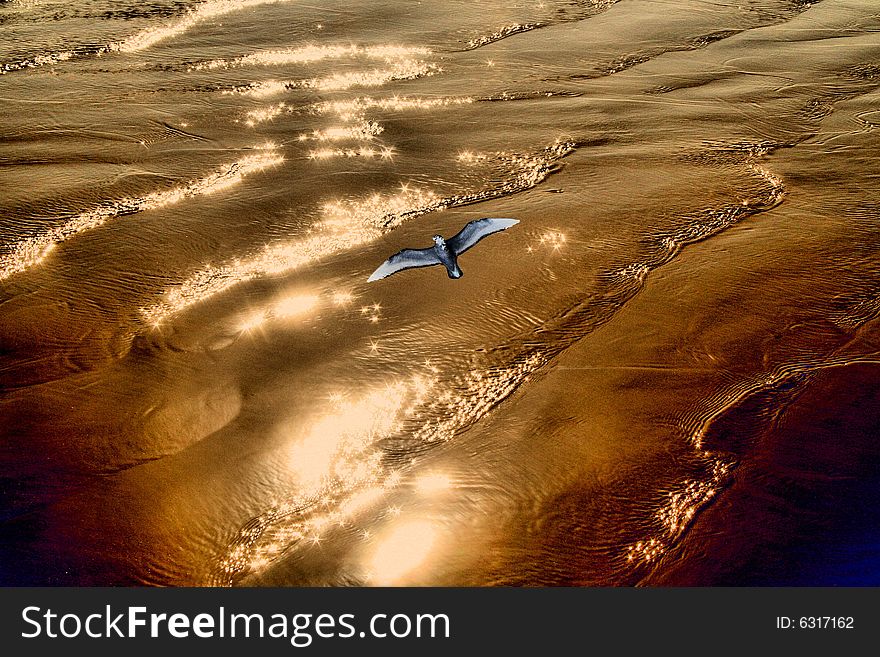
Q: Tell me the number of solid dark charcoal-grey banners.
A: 1